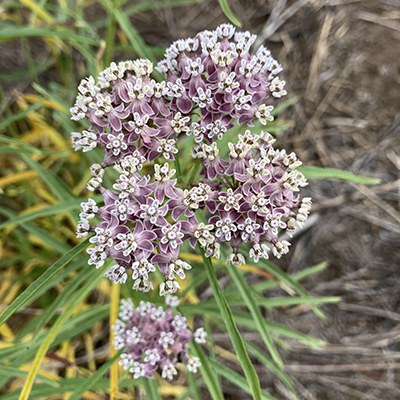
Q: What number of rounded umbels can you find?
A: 5